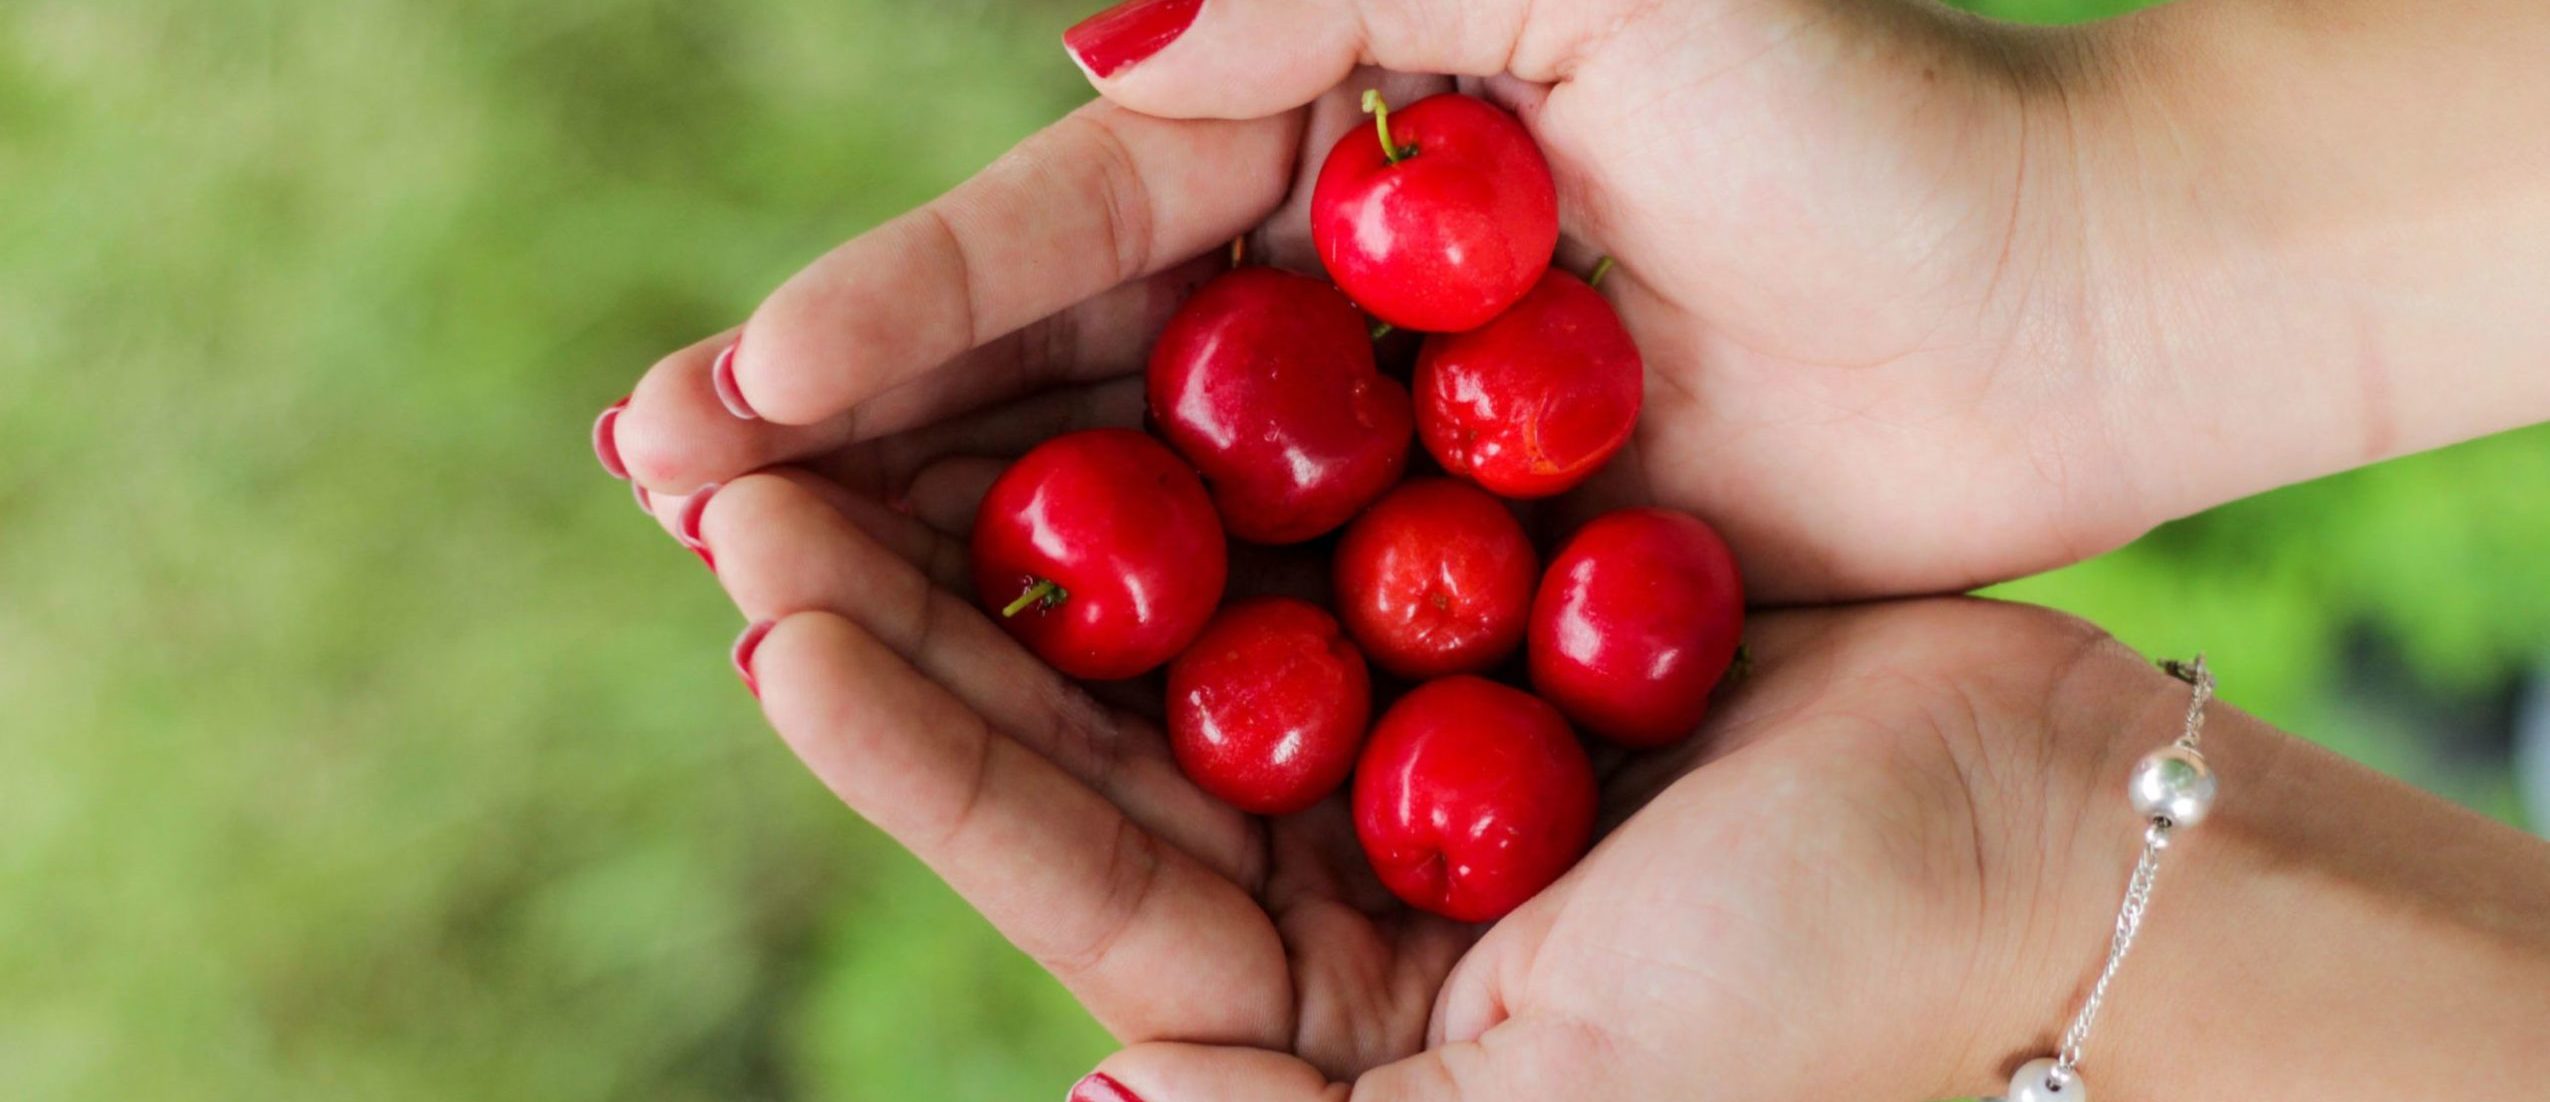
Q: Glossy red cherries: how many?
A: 8